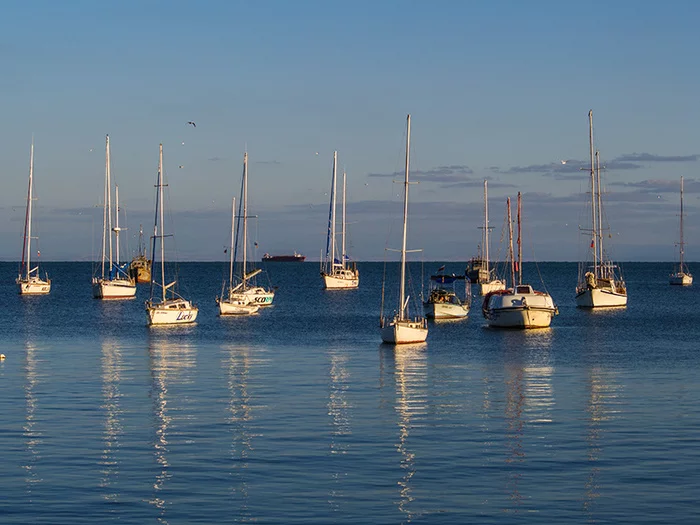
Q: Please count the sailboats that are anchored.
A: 11